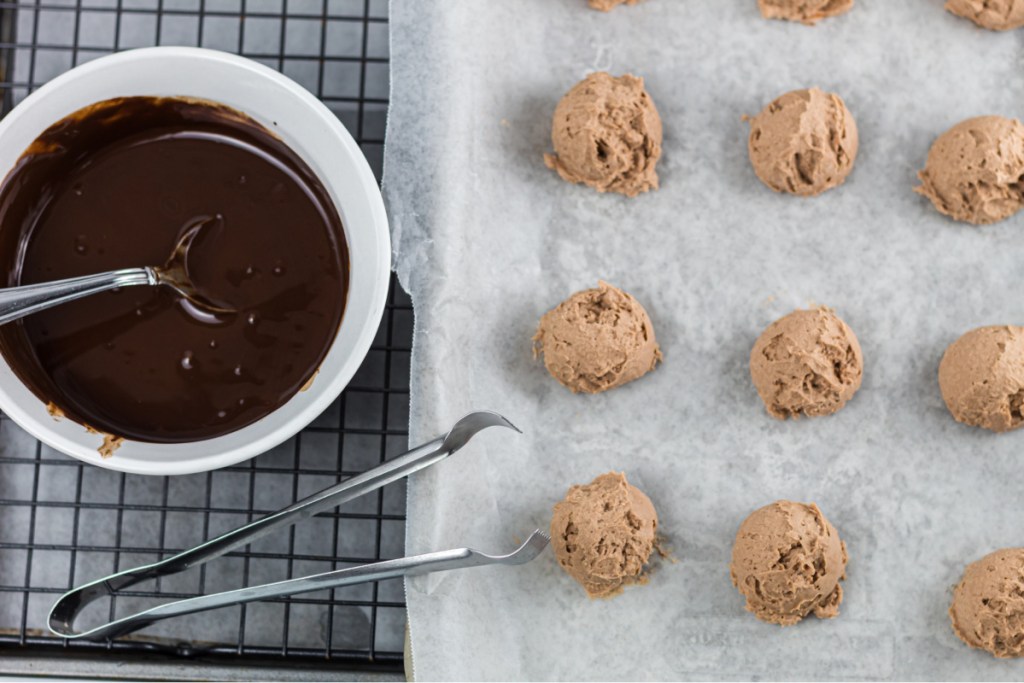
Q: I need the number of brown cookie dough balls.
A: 12